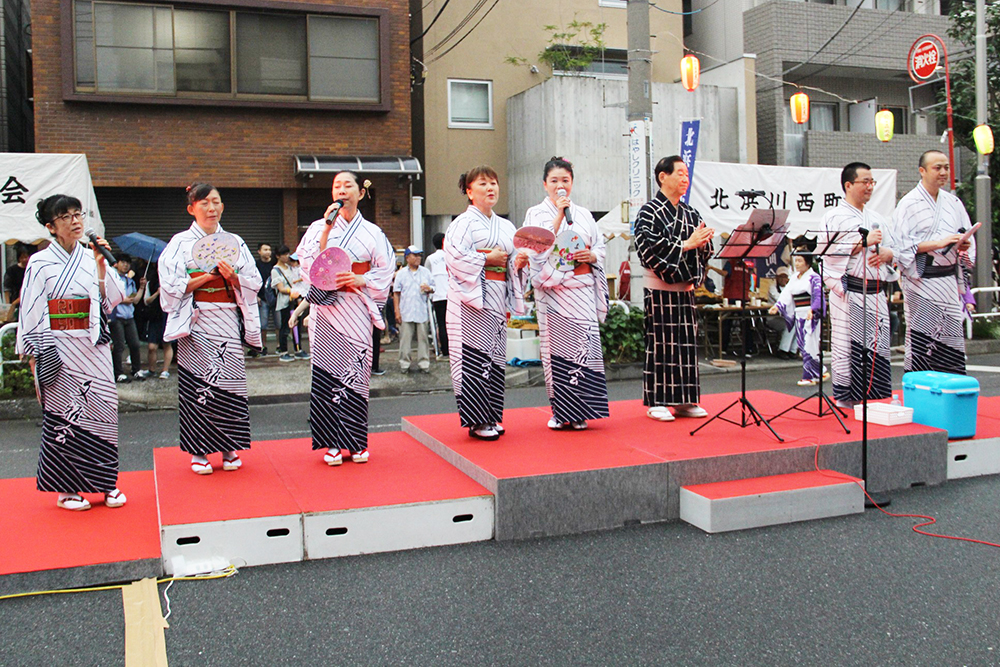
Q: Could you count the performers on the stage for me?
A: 8